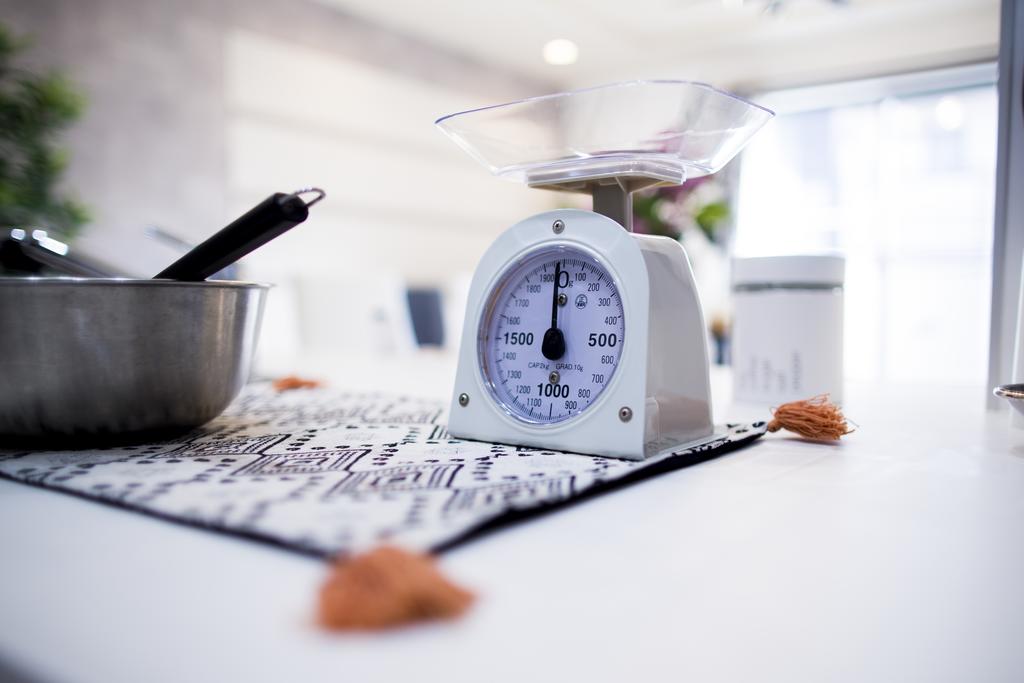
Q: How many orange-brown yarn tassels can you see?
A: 3